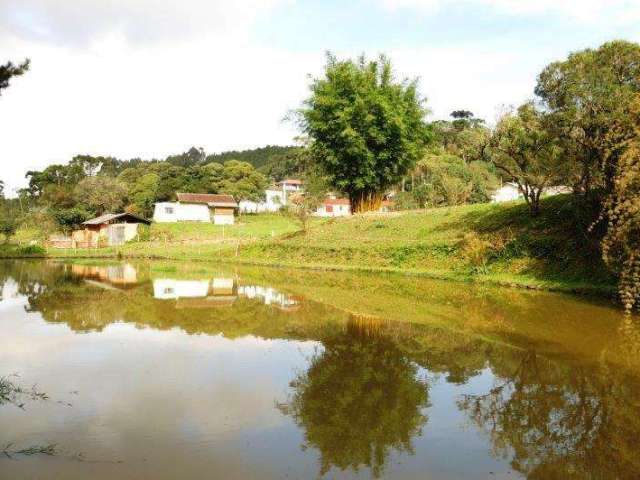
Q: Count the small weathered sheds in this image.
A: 1